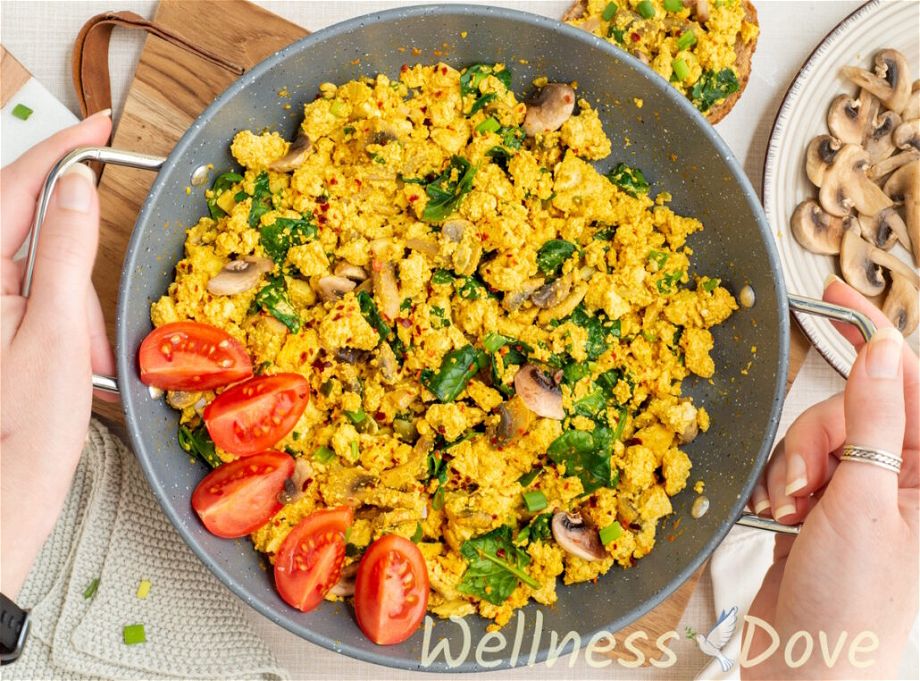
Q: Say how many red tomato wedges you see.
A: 5